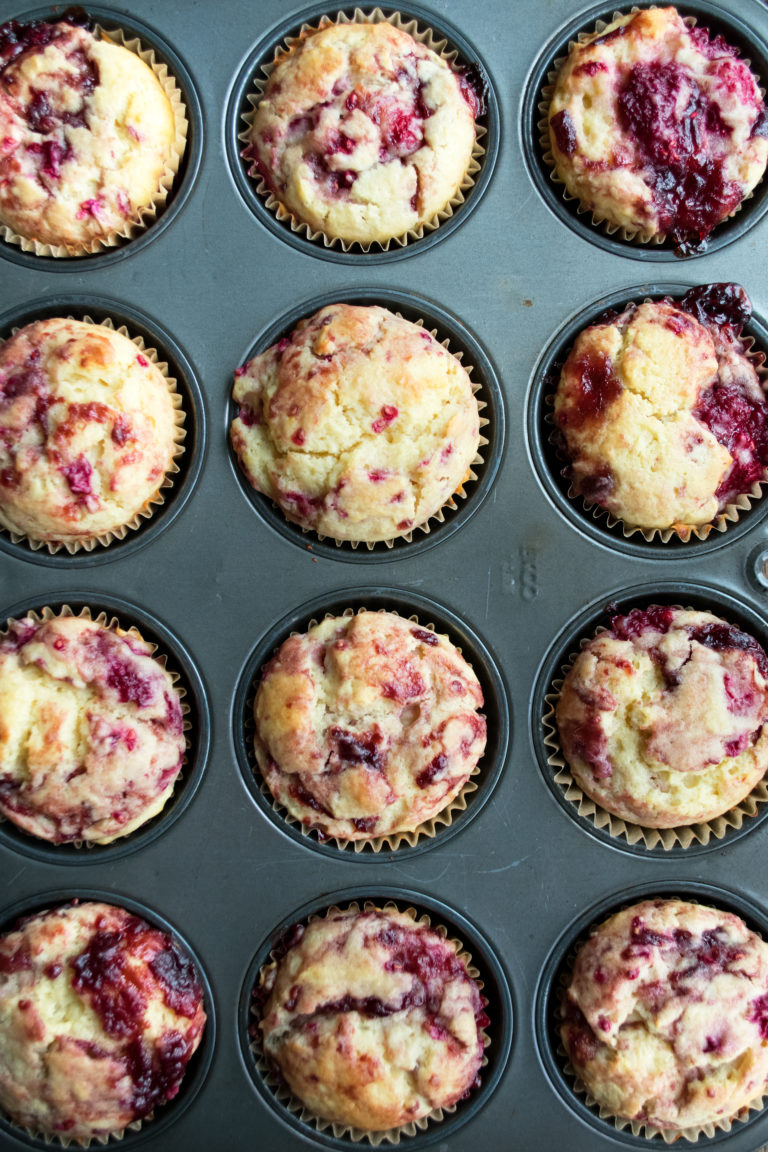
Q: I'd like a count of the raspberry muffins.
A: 12